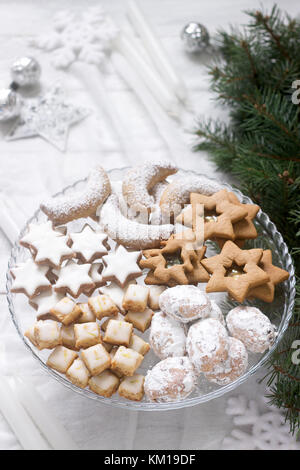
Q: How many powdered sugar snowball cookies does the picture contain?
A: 7